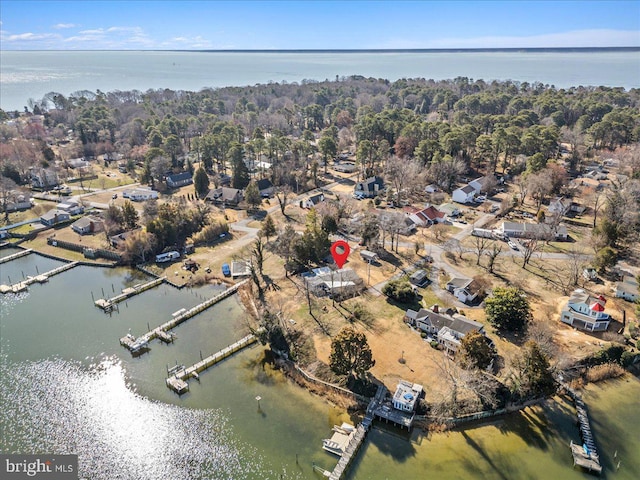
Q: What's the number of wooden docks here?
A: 7